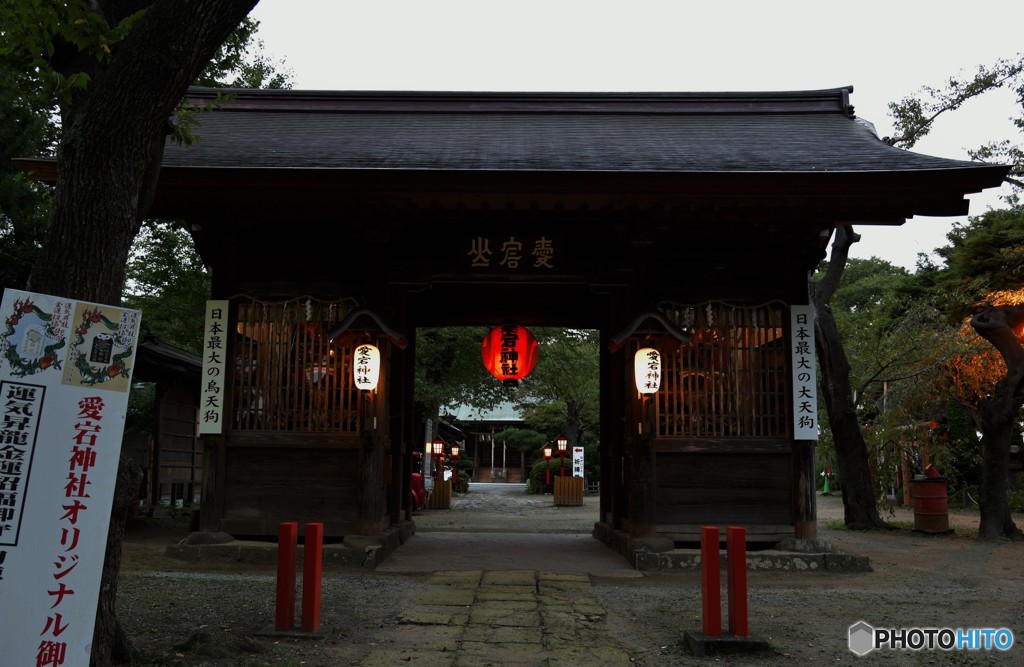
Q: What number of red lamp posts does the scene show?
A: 4